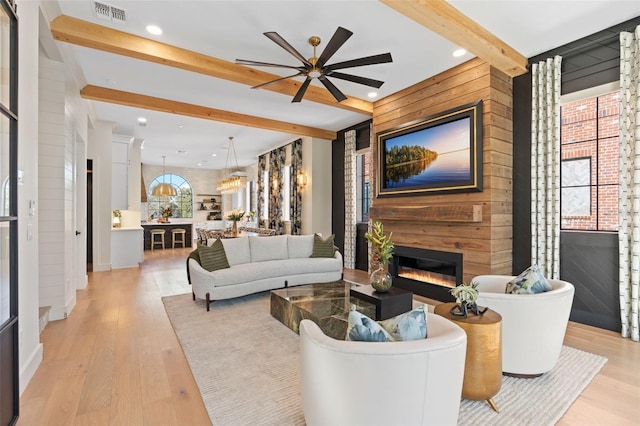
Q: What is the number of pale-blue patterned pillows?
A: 3